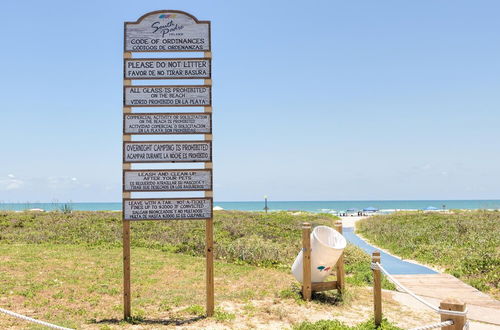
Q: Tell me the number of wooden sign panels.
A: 7